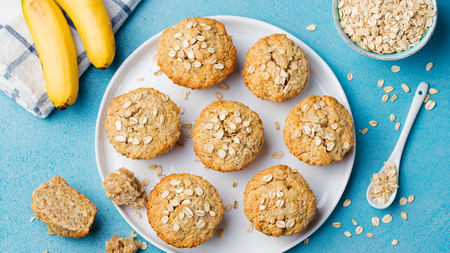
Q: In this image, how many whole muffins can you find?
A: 7